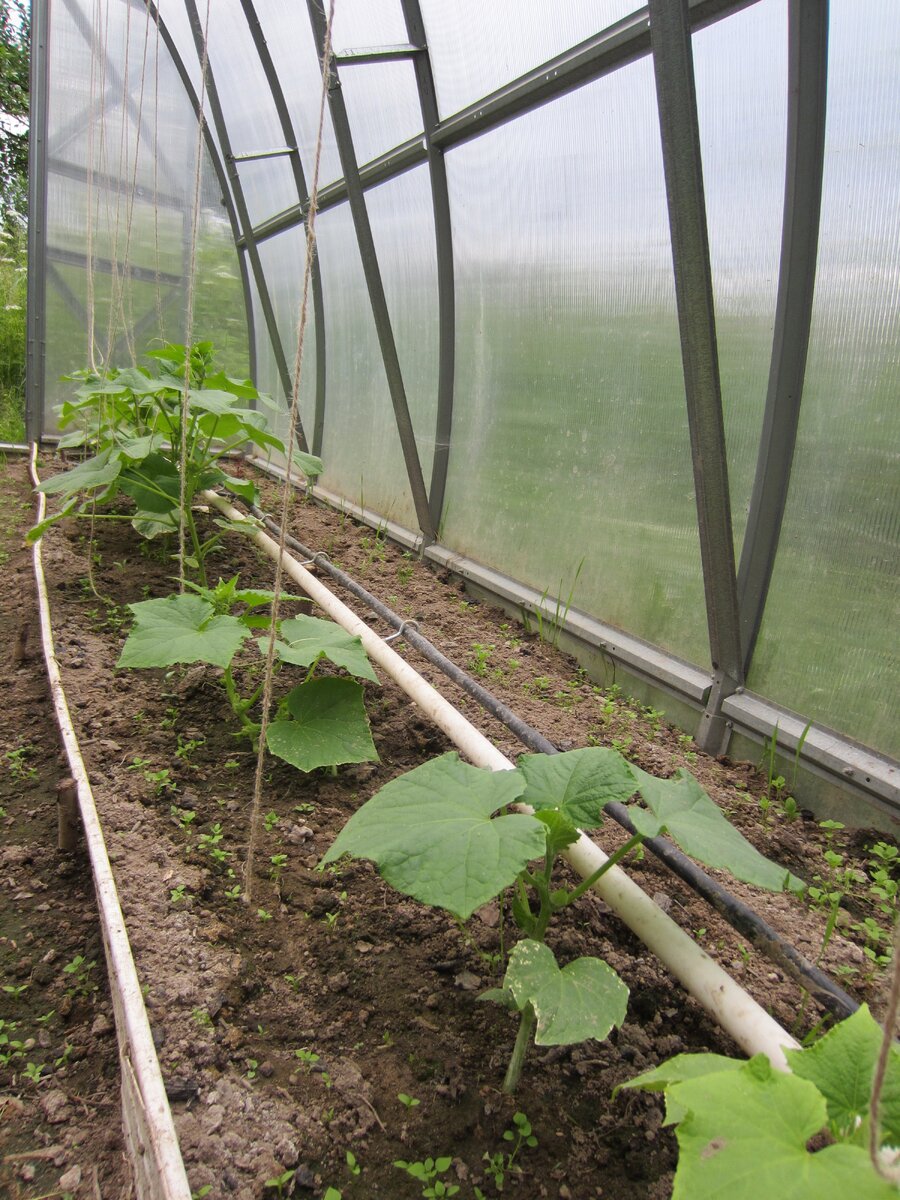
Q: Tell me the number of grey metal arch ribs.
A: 4